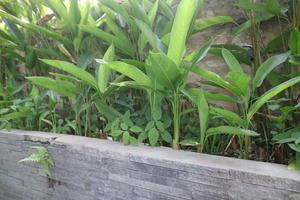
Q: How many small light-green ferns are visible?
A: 1